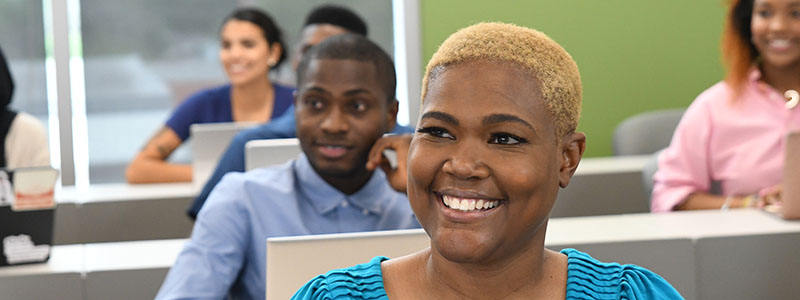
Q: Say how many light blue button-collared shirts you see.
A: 1